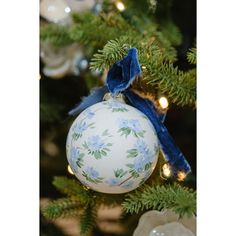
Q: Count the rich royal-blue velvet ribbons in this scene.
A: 1